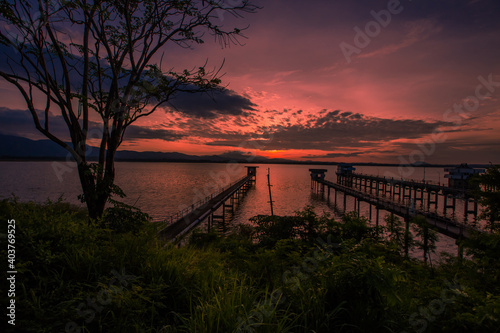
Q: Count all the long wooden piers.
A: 3